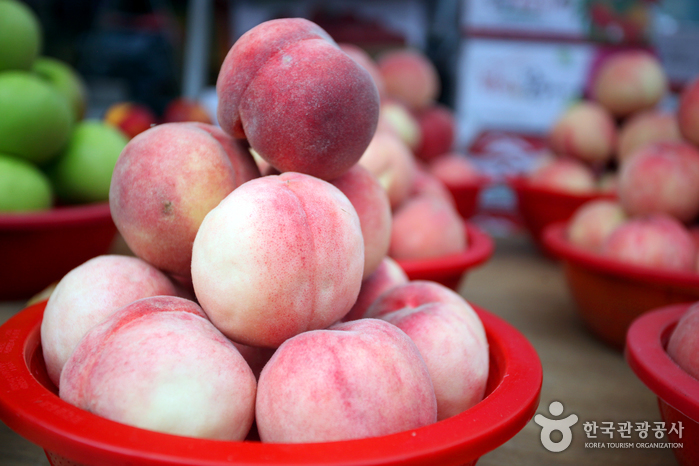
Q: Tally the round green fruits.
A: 5